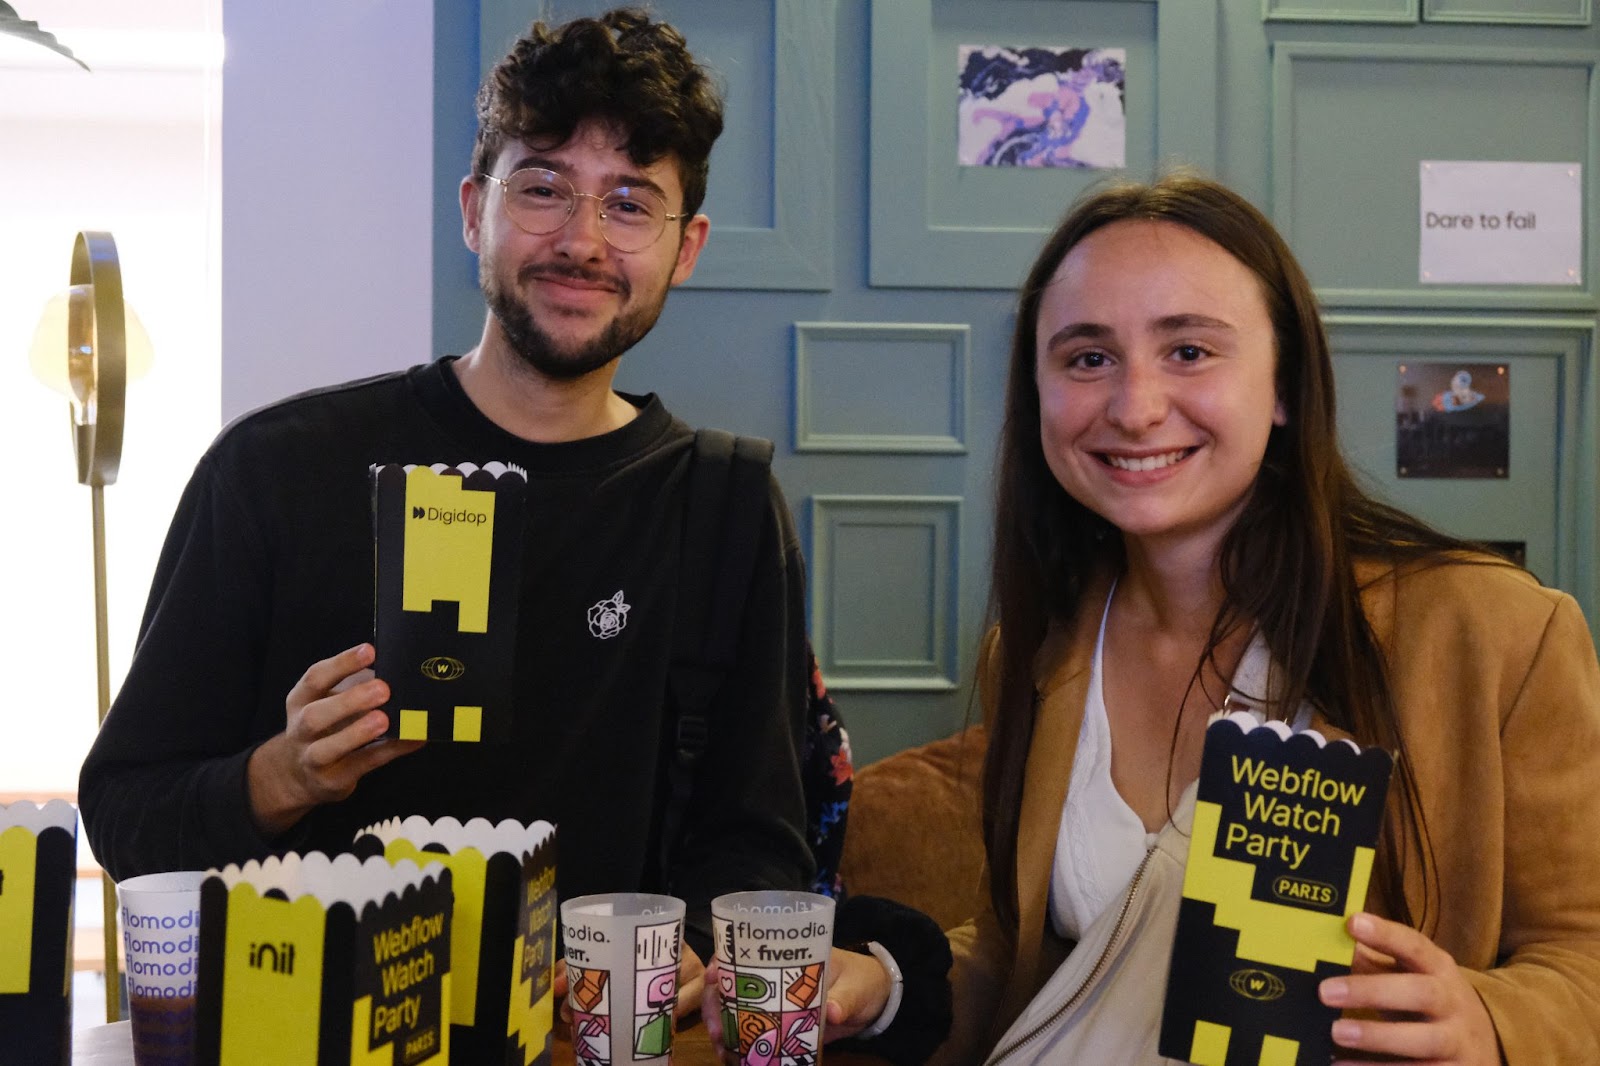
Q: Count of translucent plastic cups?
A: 3